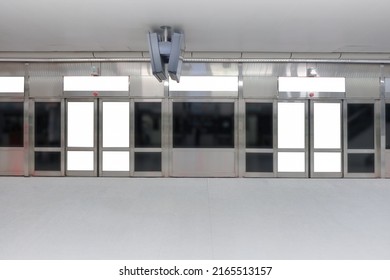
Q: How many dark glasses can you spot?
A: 11